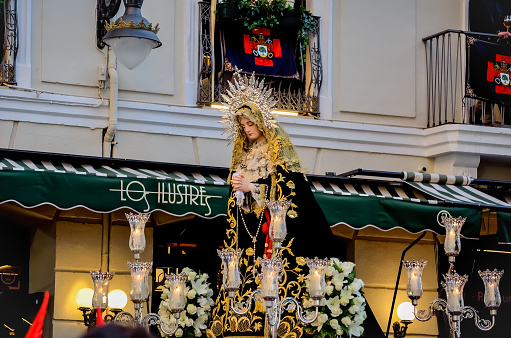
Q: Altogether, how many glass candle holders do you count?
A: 12